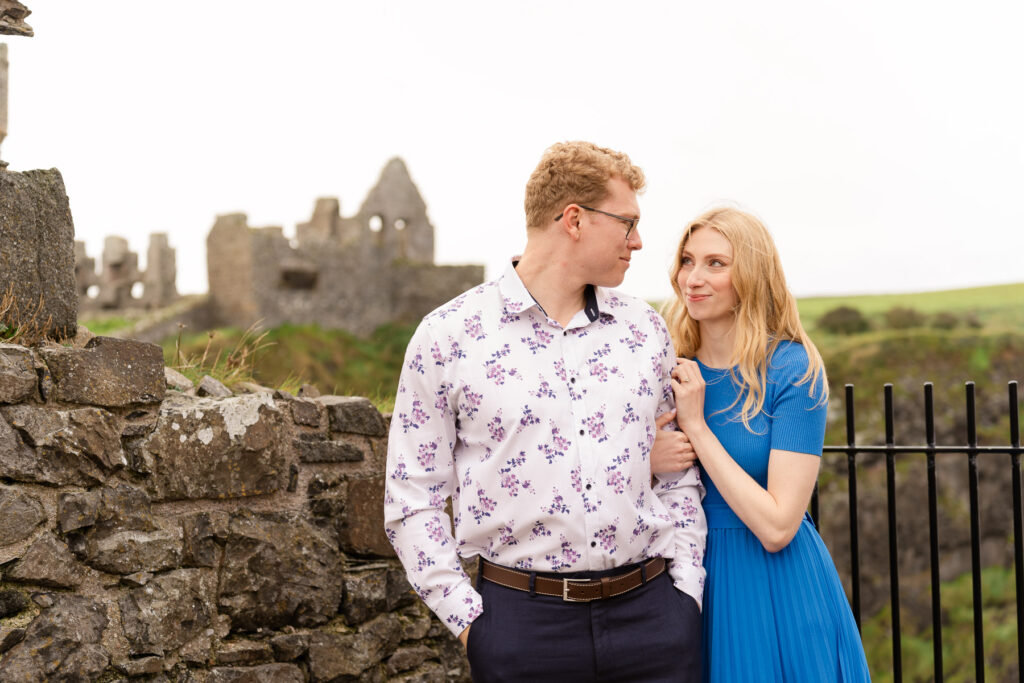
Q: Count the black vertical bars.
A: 6